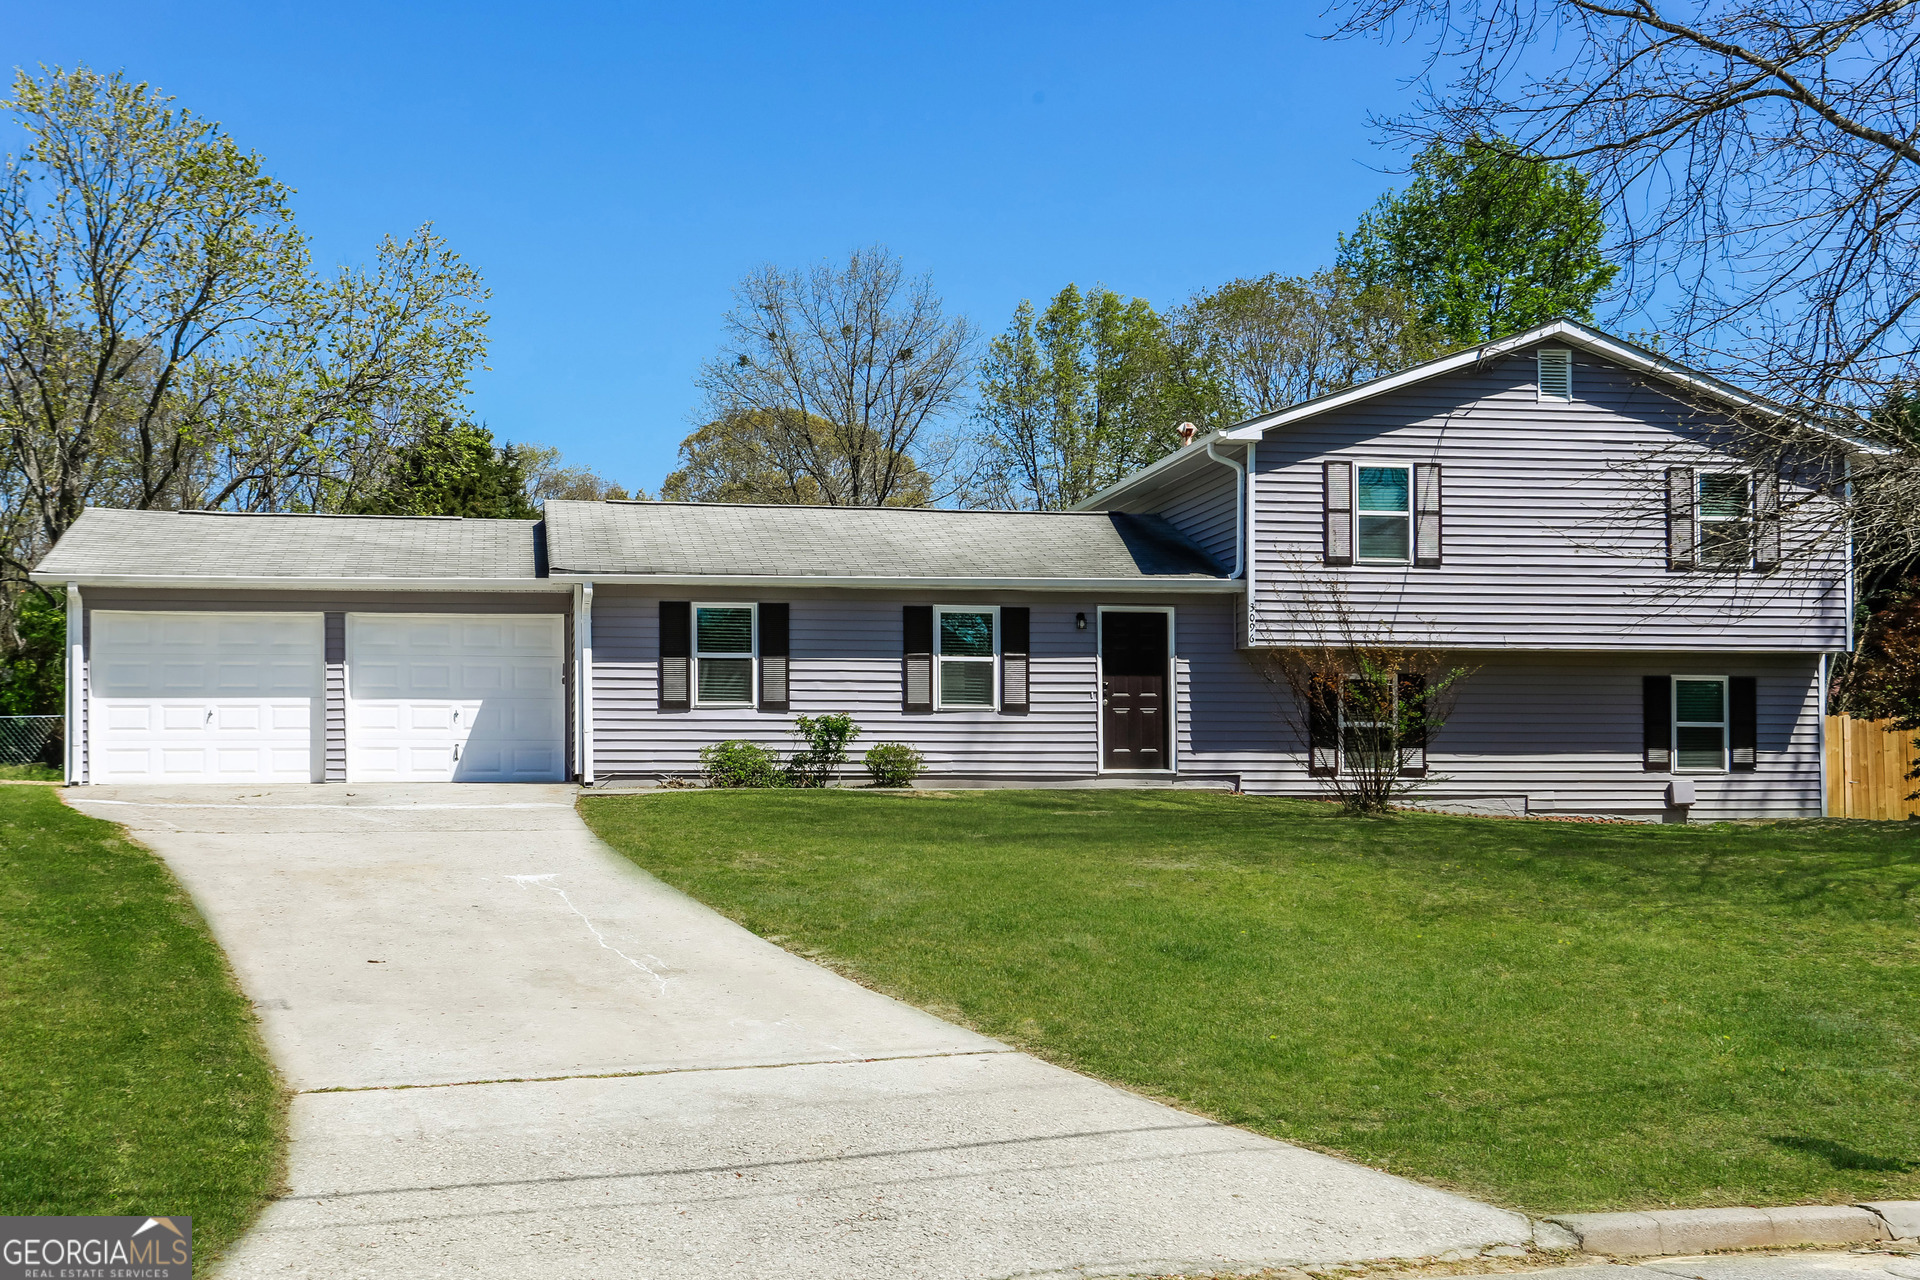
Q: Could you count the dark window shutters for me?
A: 12